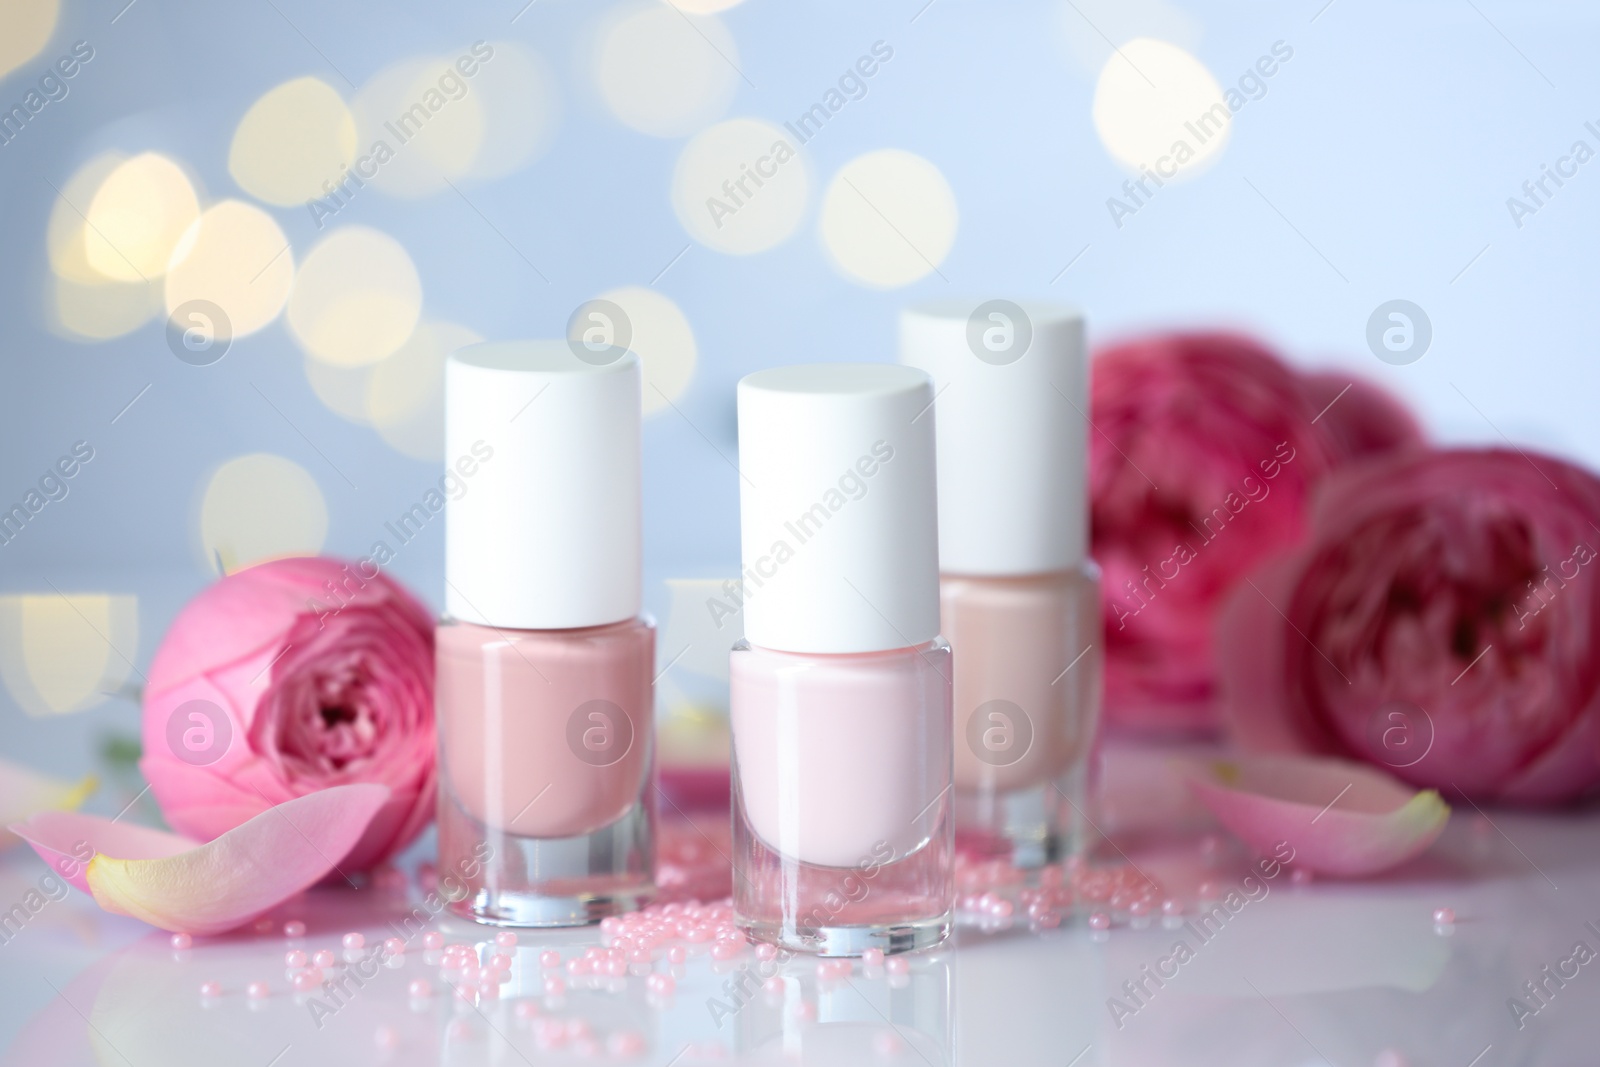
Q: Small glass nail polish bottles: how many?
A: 3